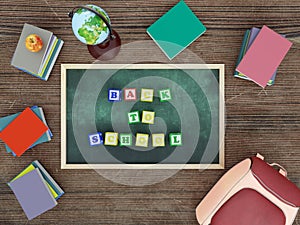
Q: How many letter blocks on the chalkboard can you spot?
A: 12